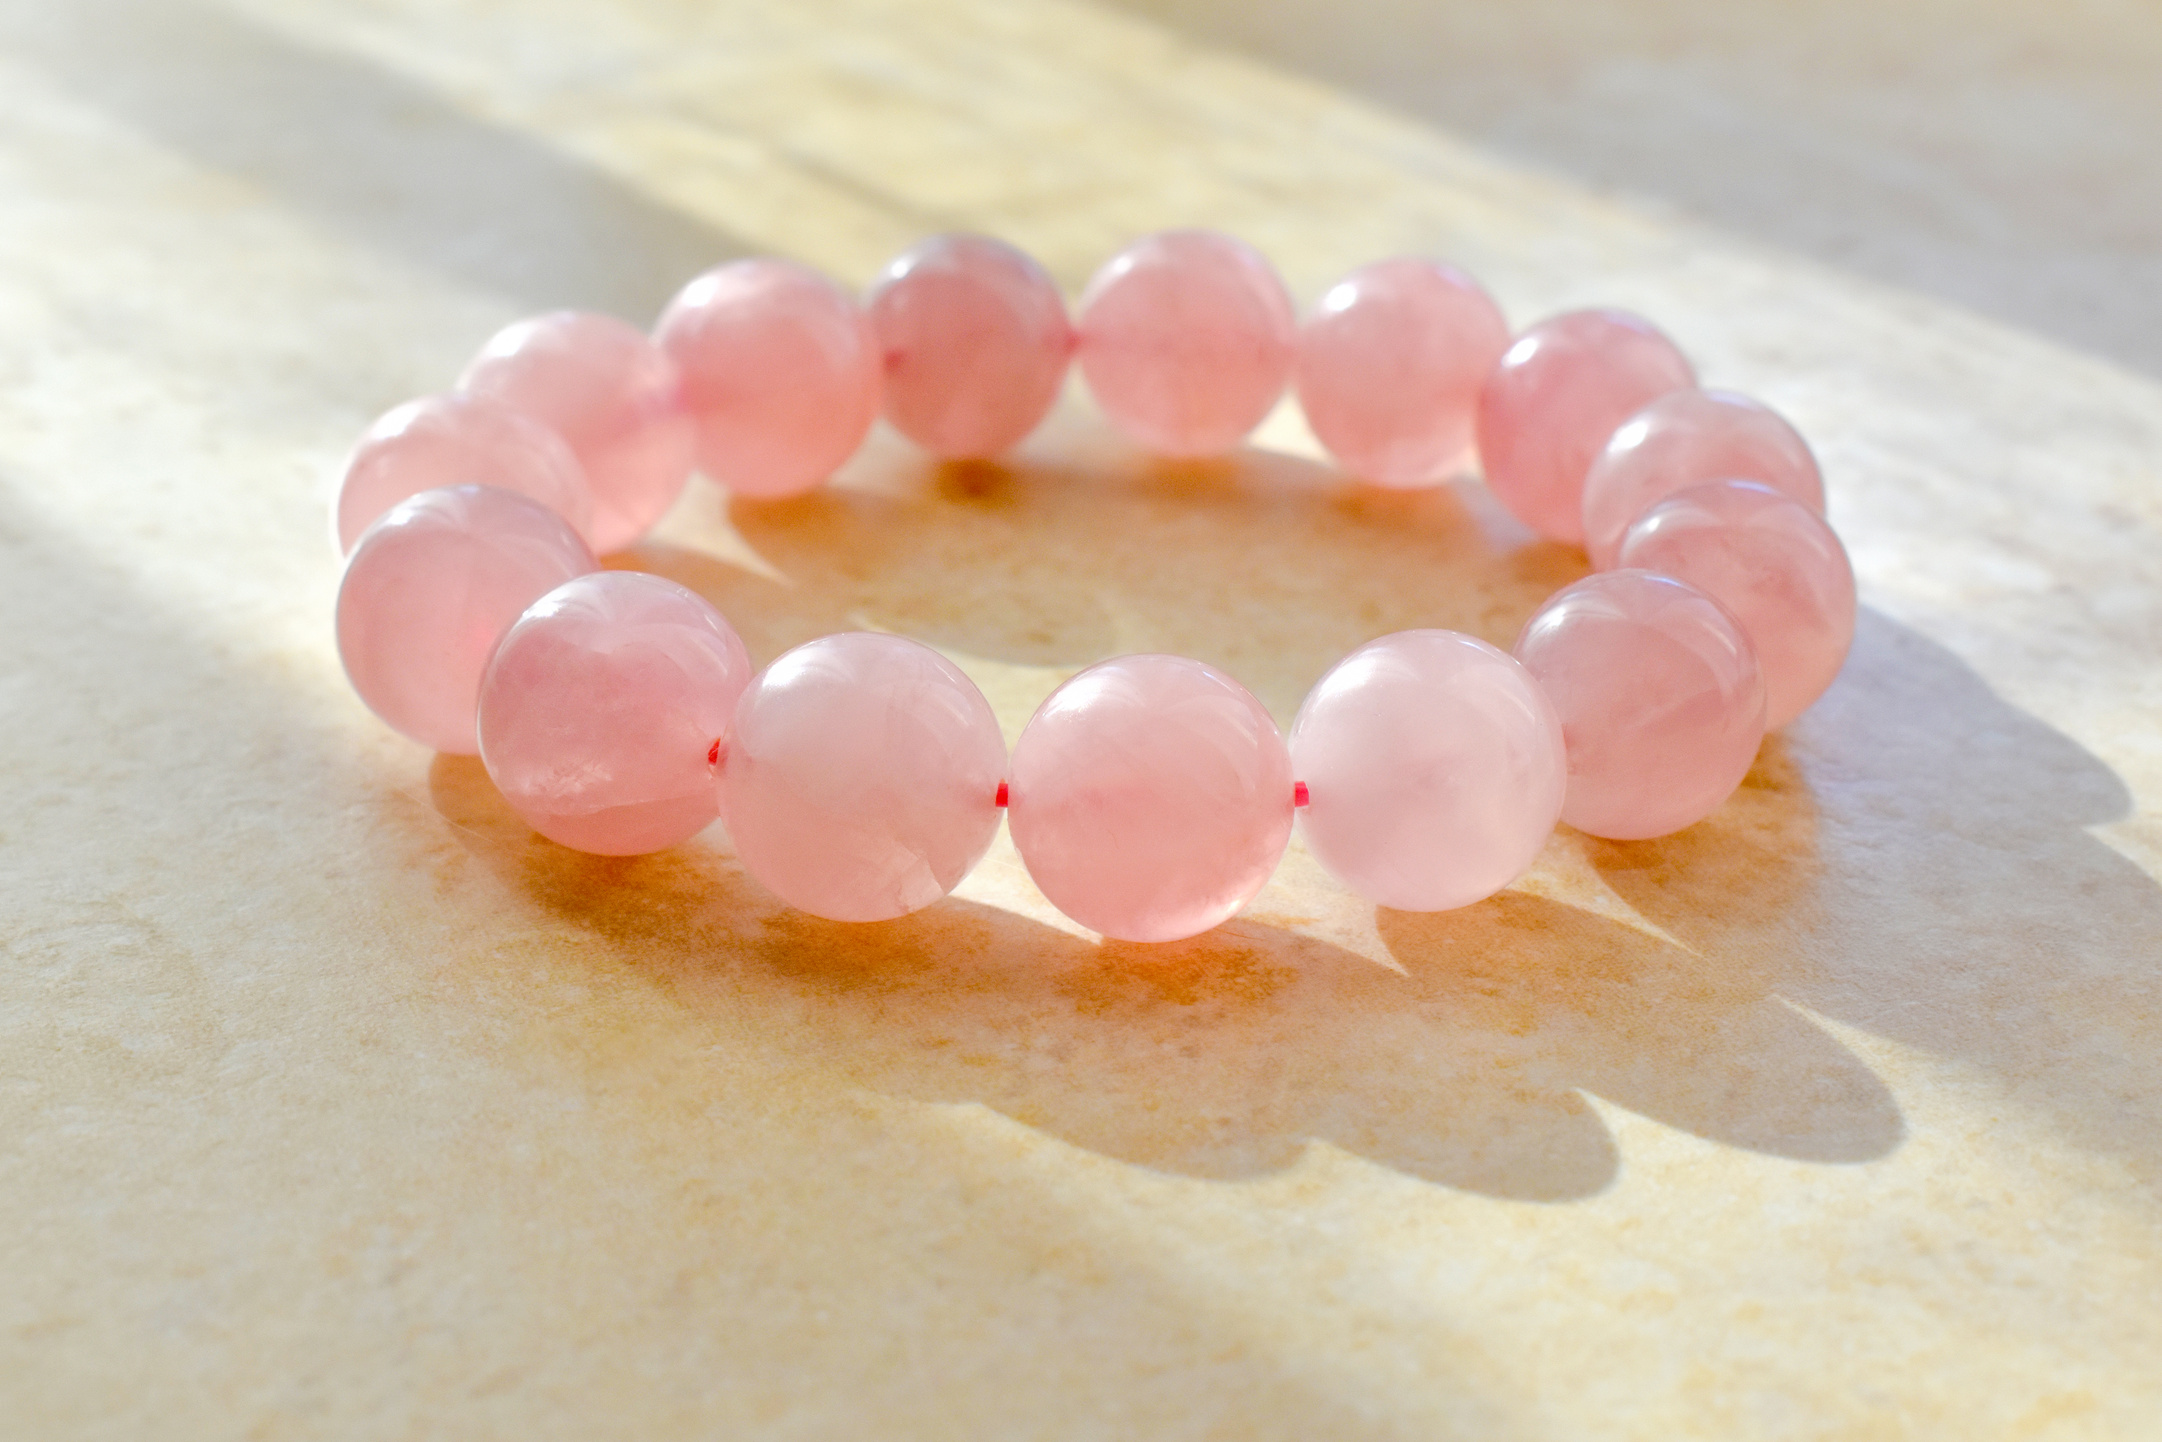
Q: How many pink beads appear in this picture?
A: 15